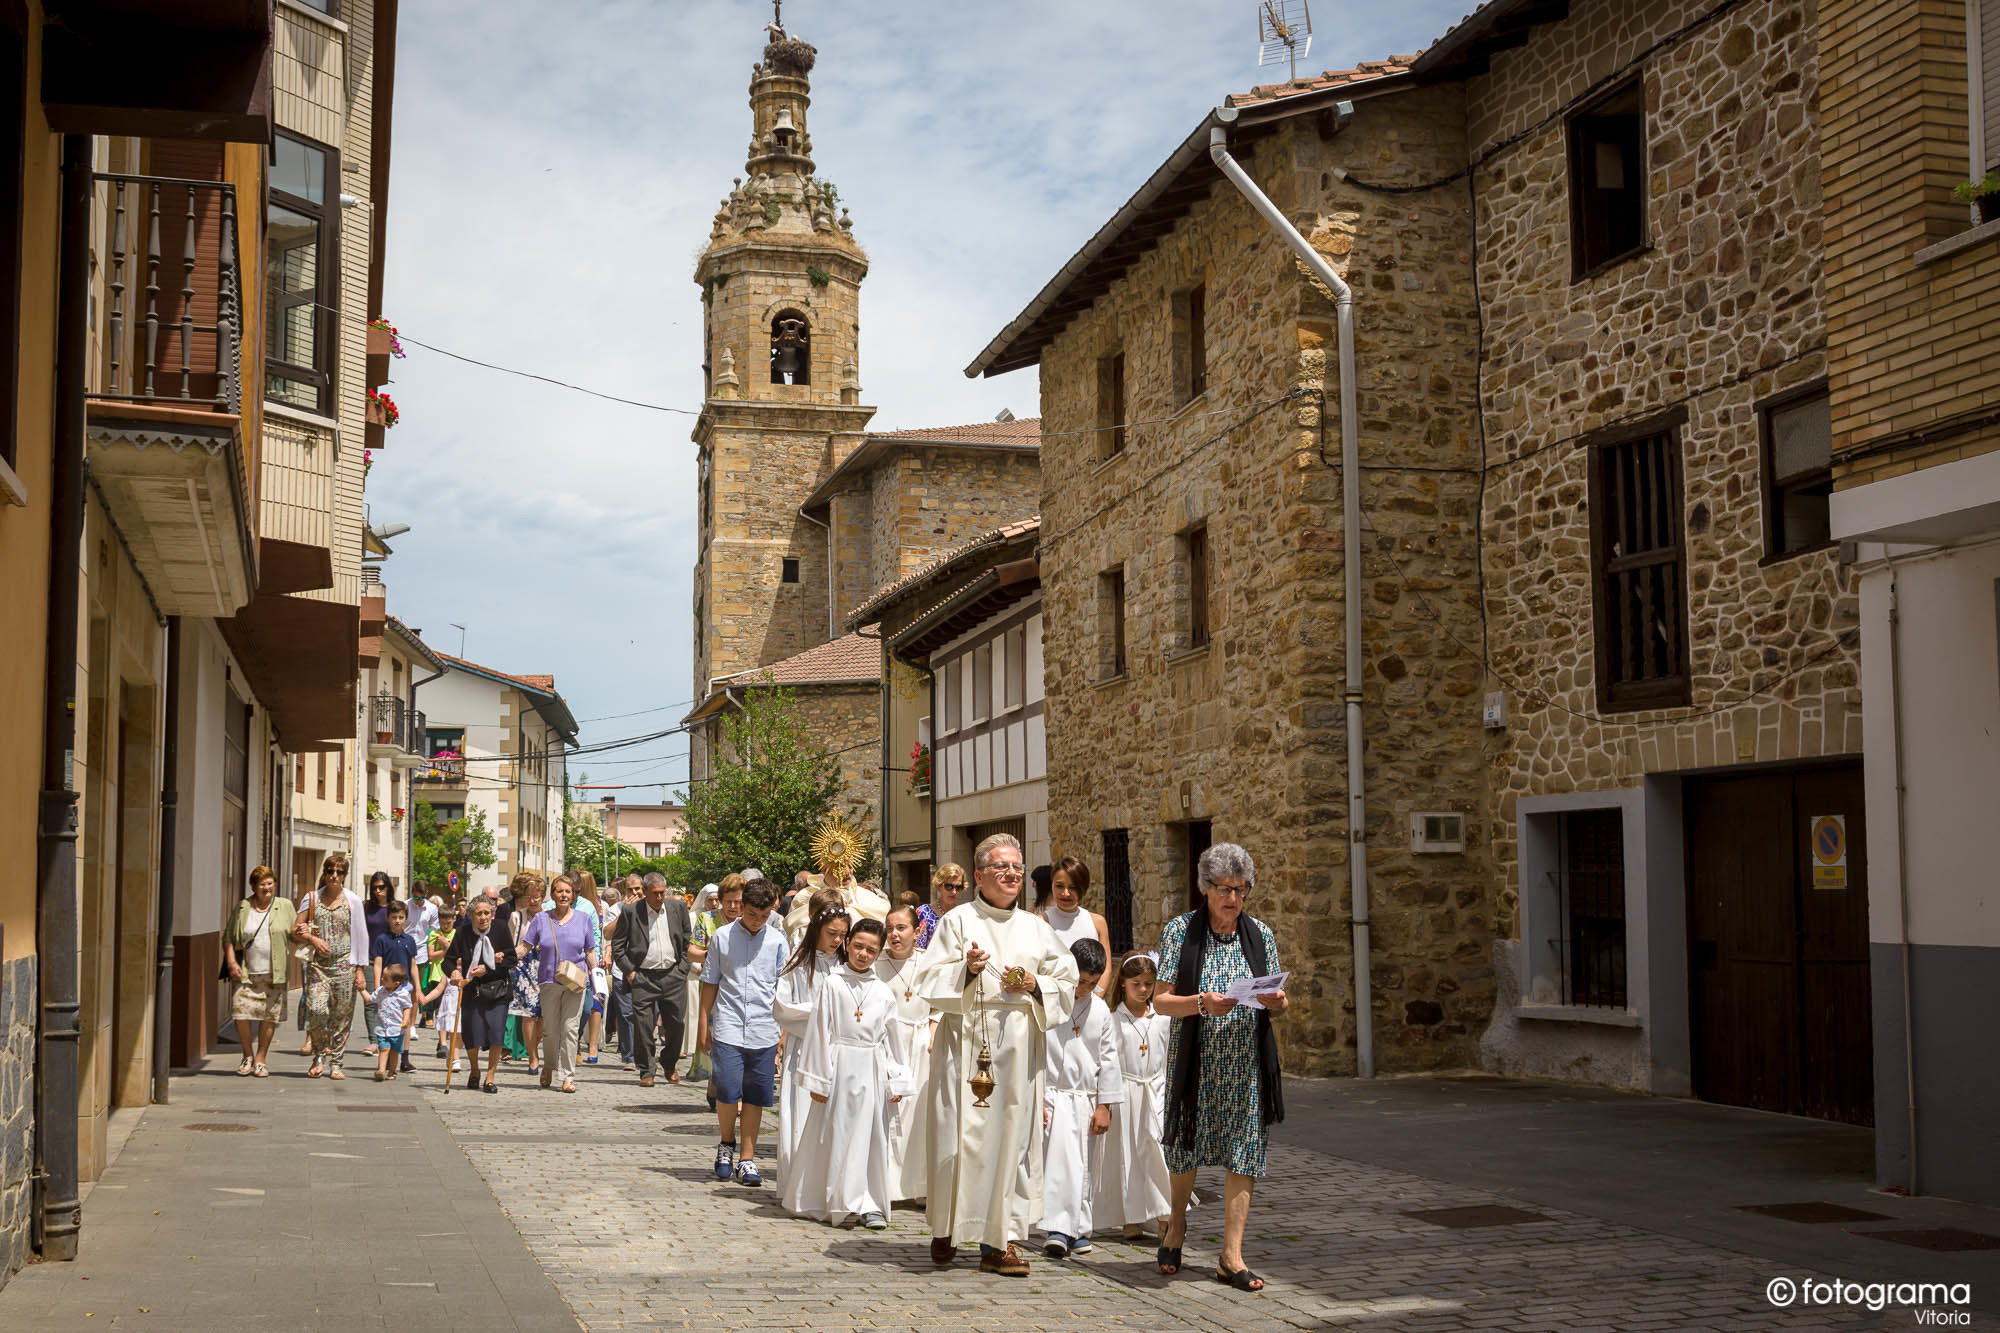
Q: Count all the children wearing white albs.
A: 5